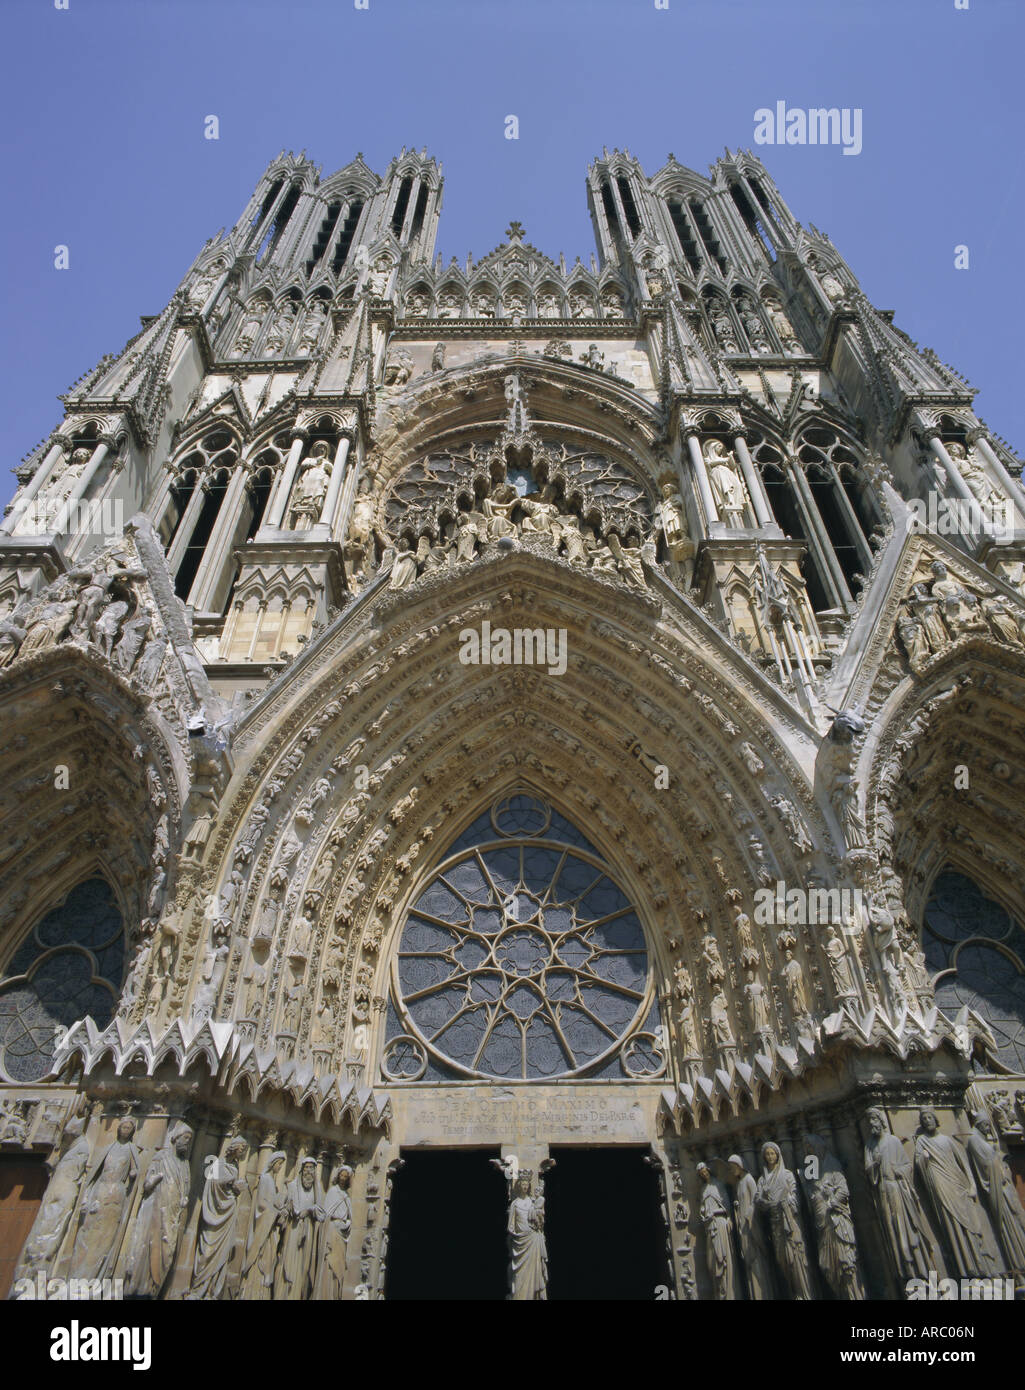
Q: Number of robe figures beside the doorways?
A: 15